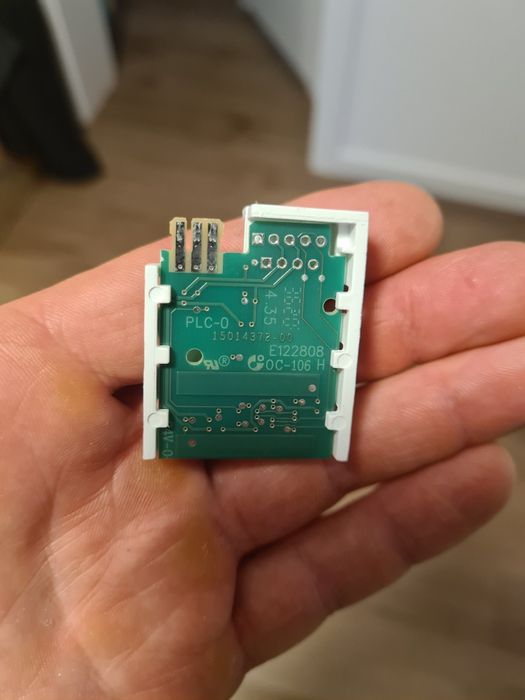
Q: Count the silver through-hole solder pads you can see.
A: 9